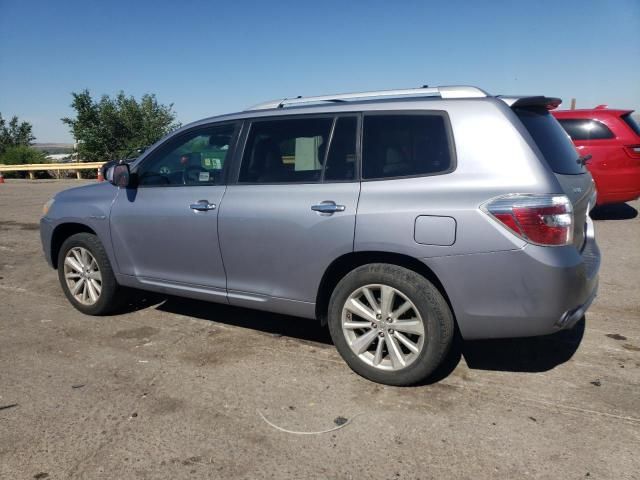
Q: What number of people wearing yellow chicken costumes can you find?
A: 0